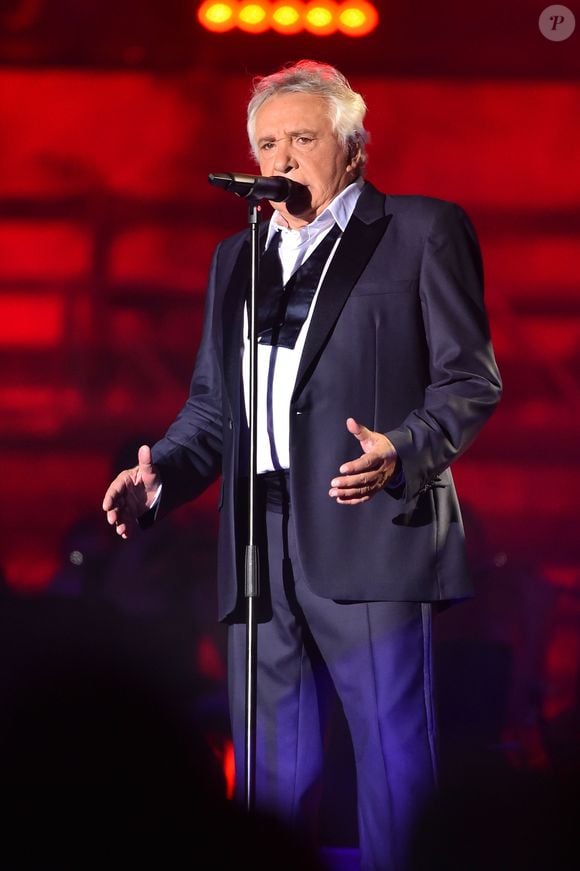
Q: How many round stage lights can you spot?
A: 5